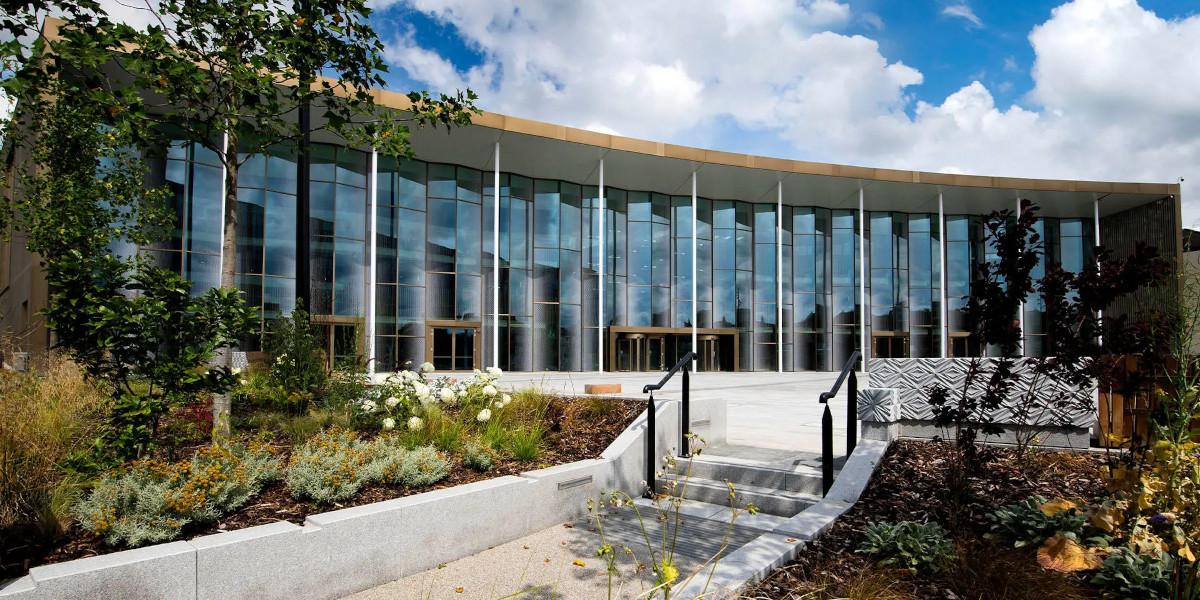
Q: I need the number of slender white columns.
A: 10